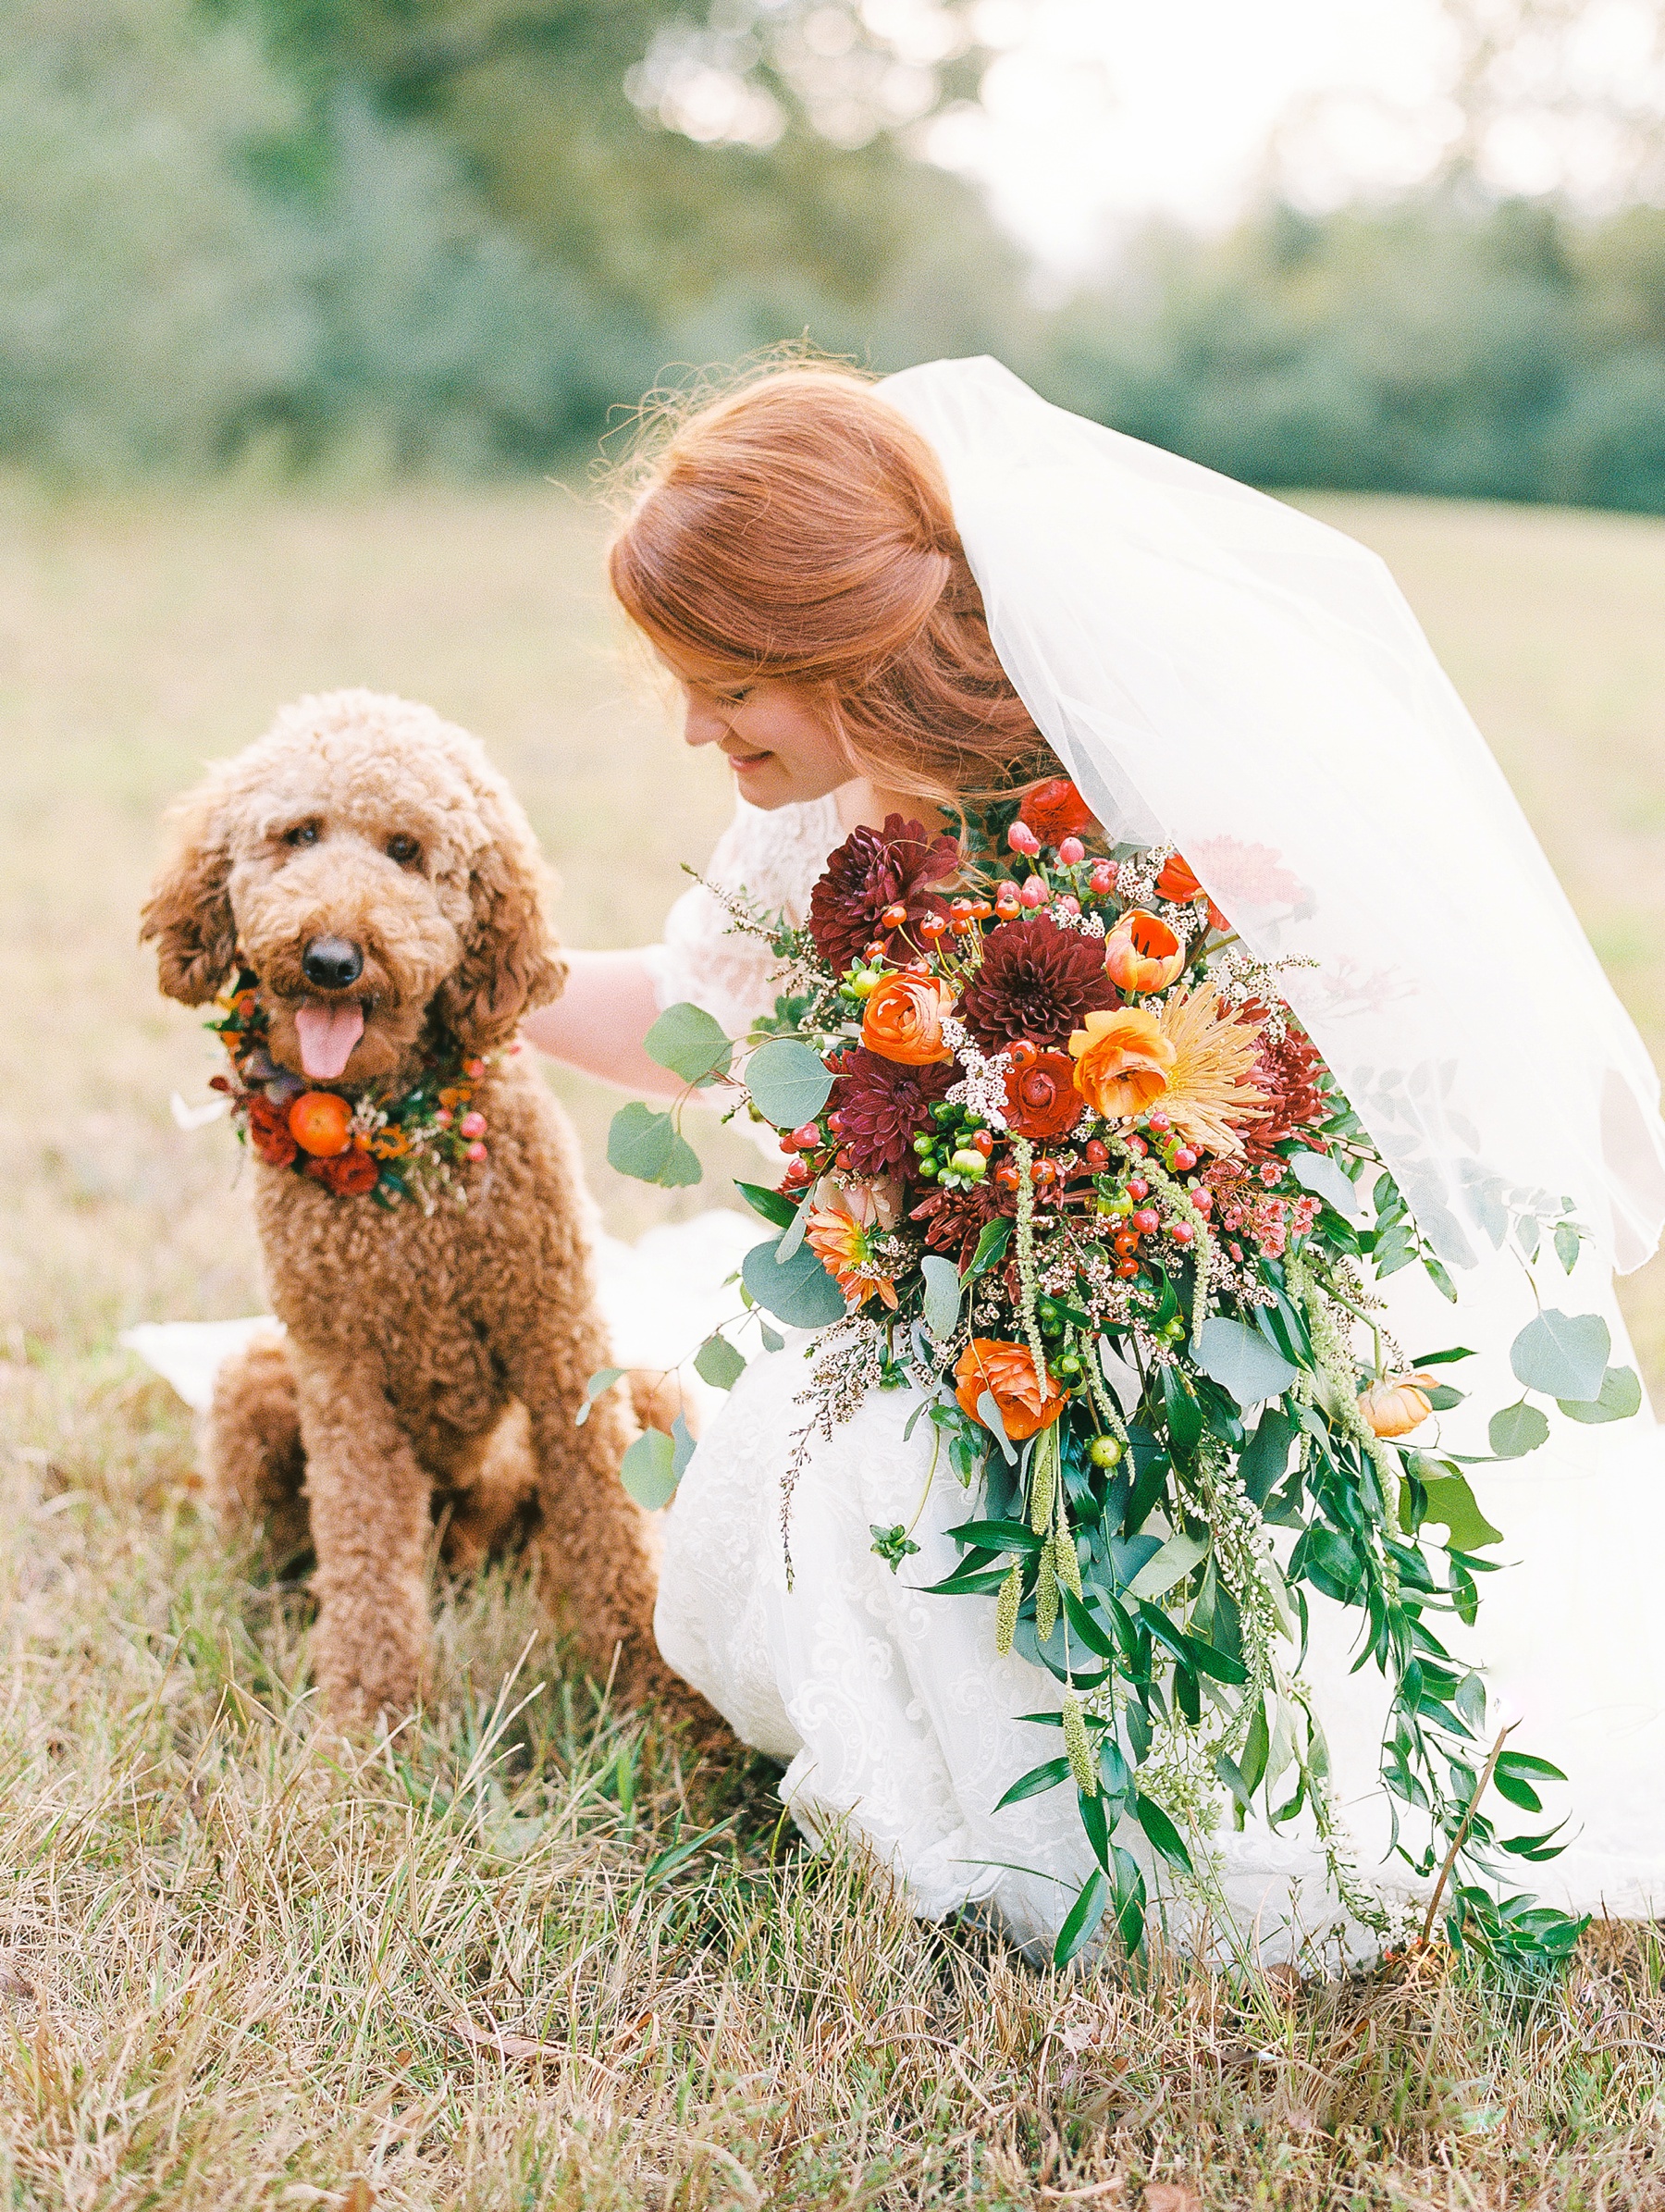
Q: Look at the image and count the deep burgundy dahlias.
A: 3